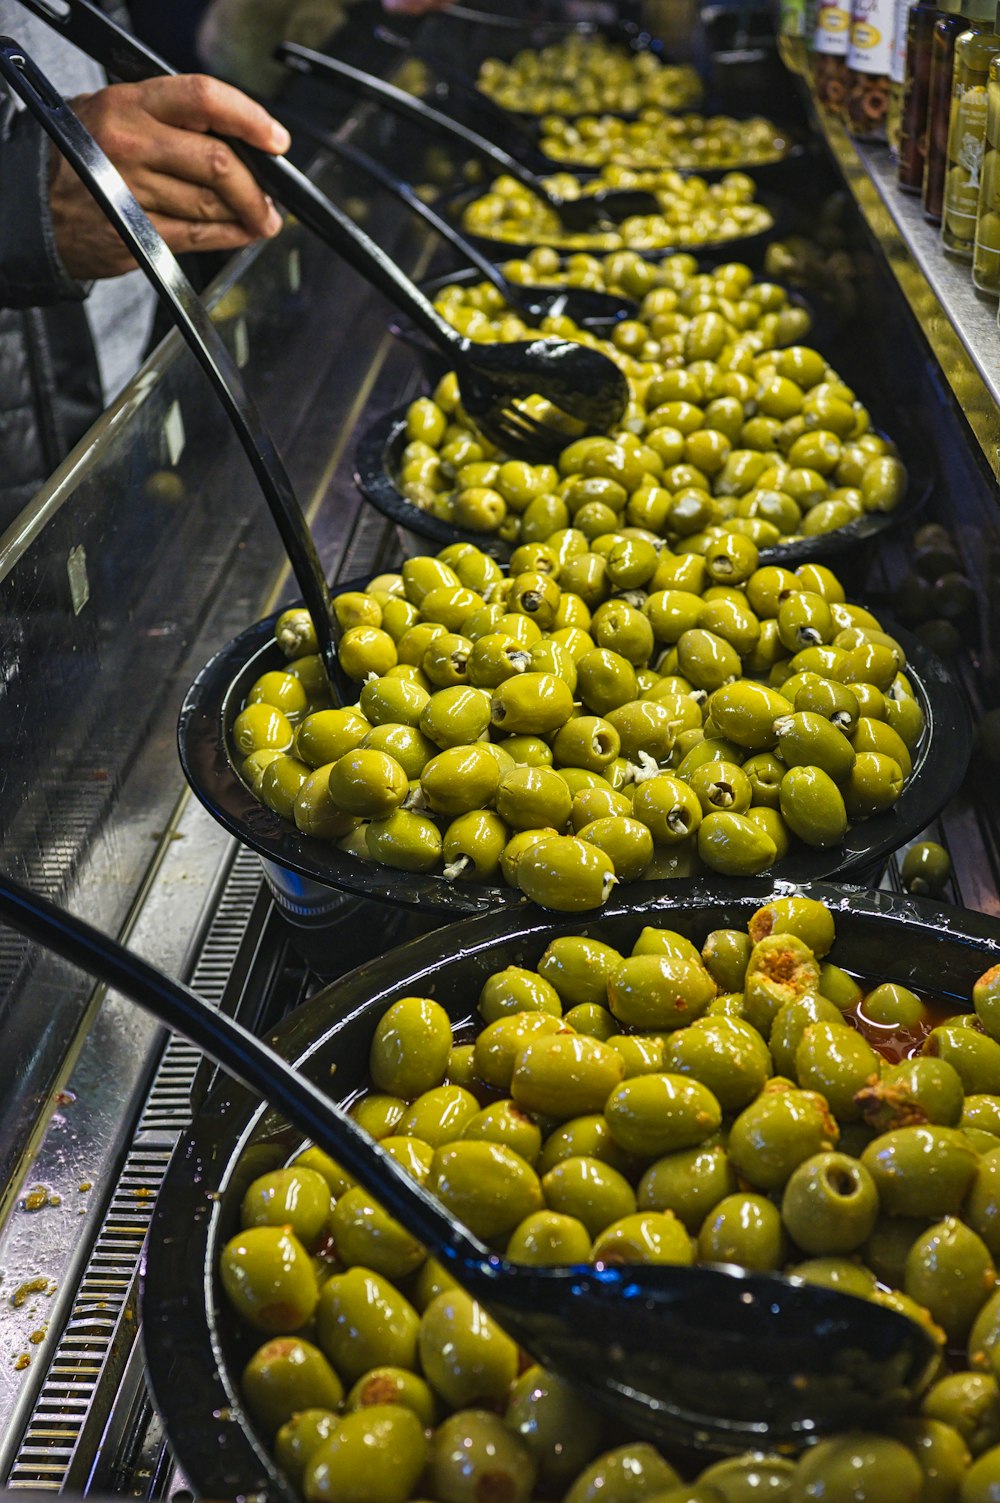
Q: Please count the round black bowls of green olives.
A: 7